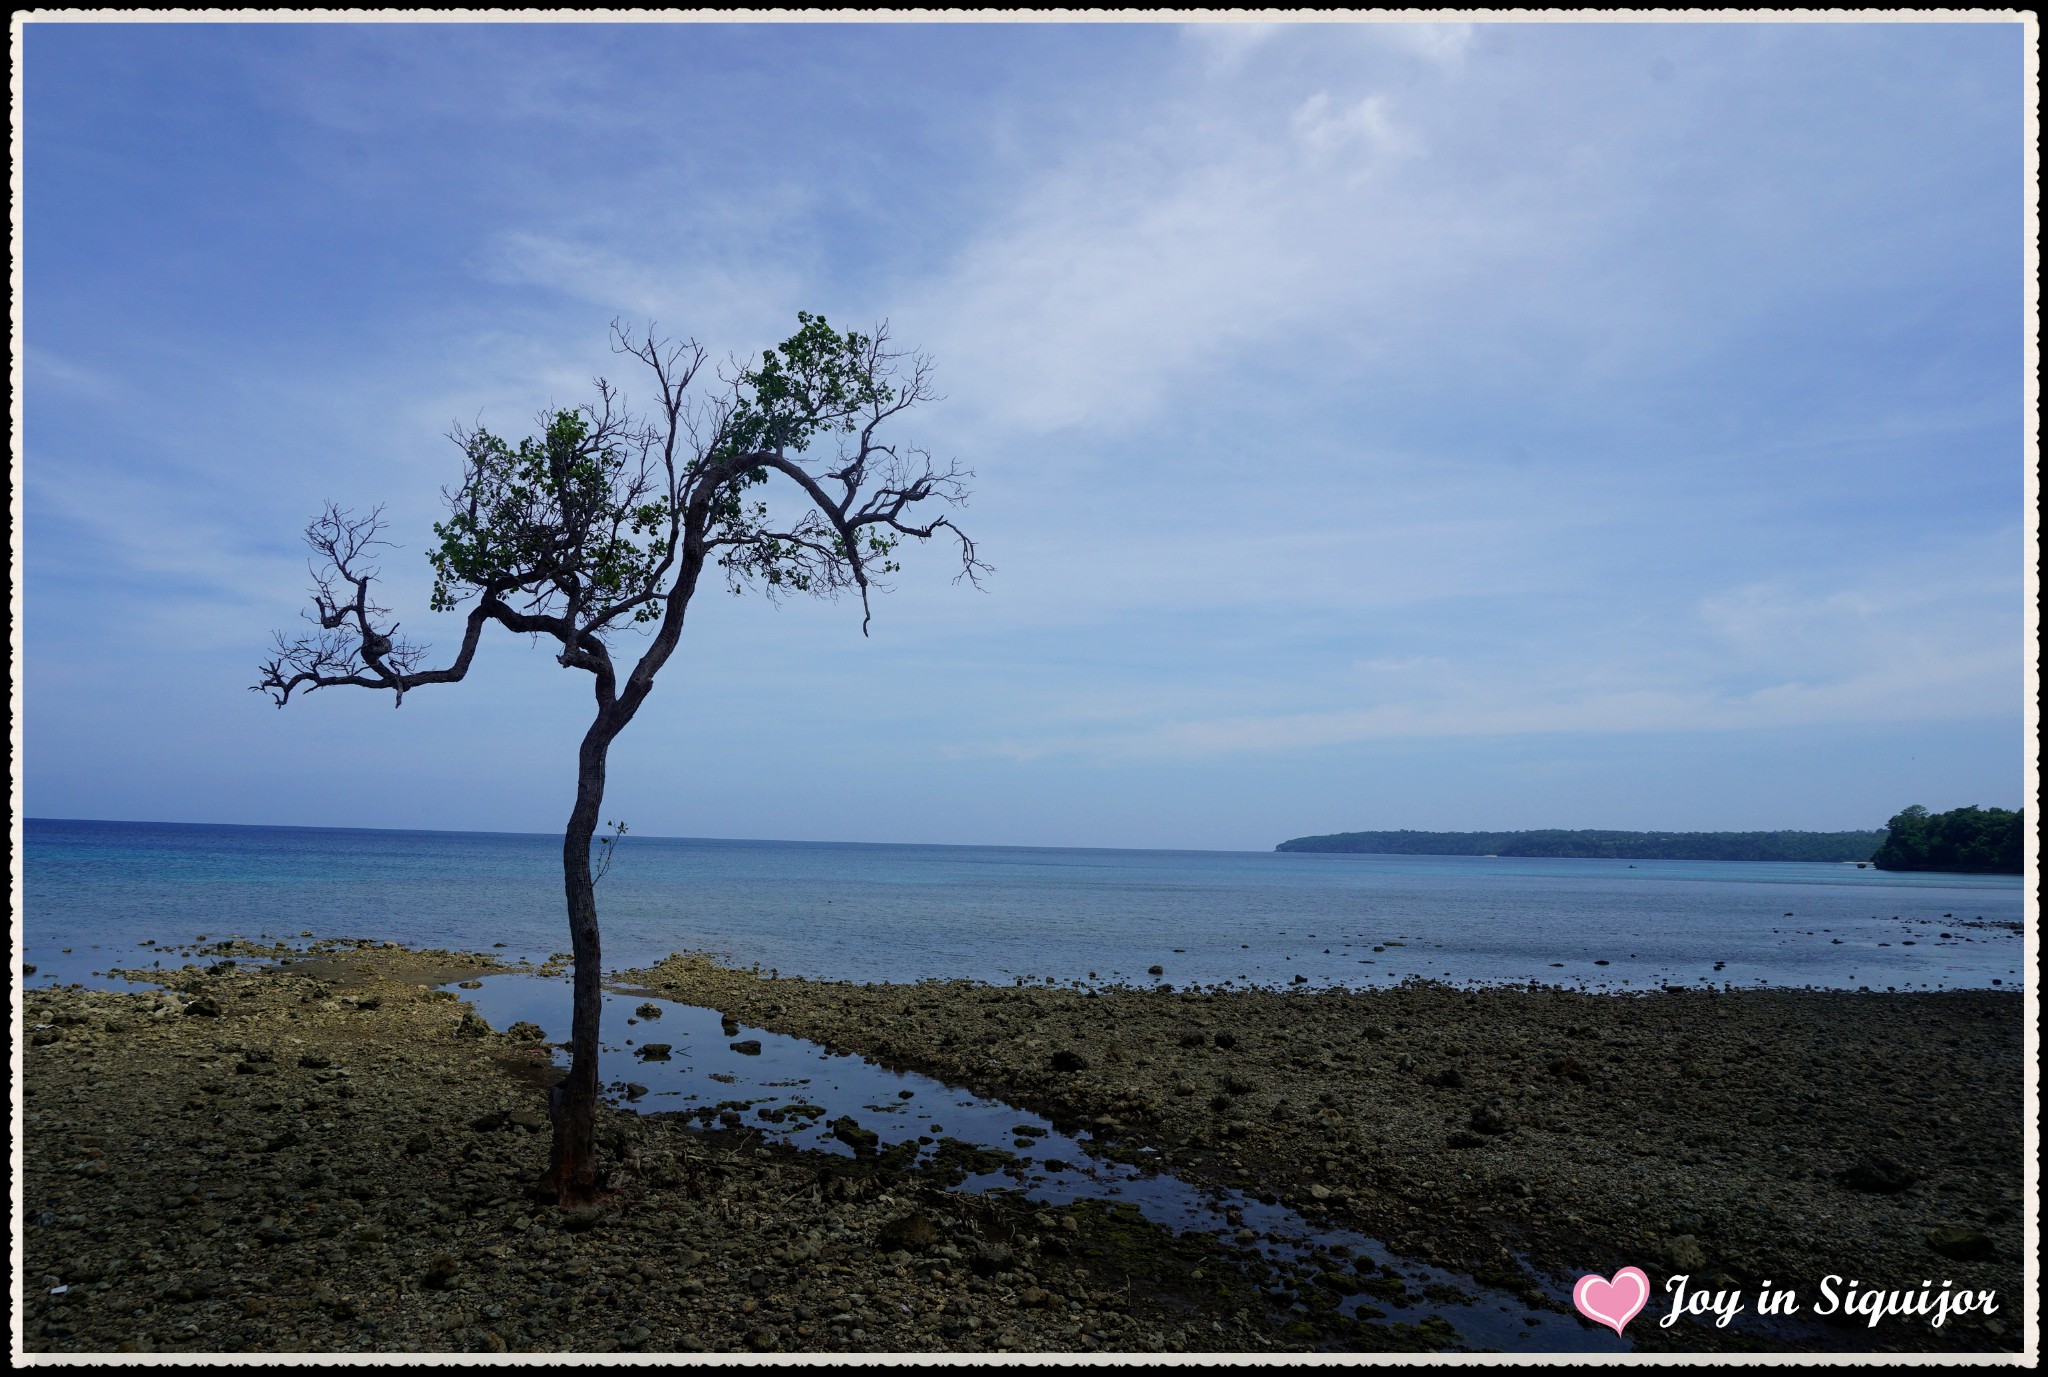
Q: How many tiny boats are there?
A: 1